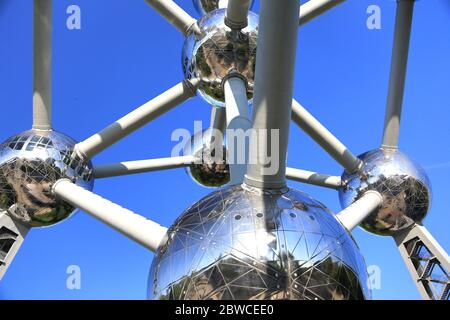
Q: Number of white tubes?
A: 14